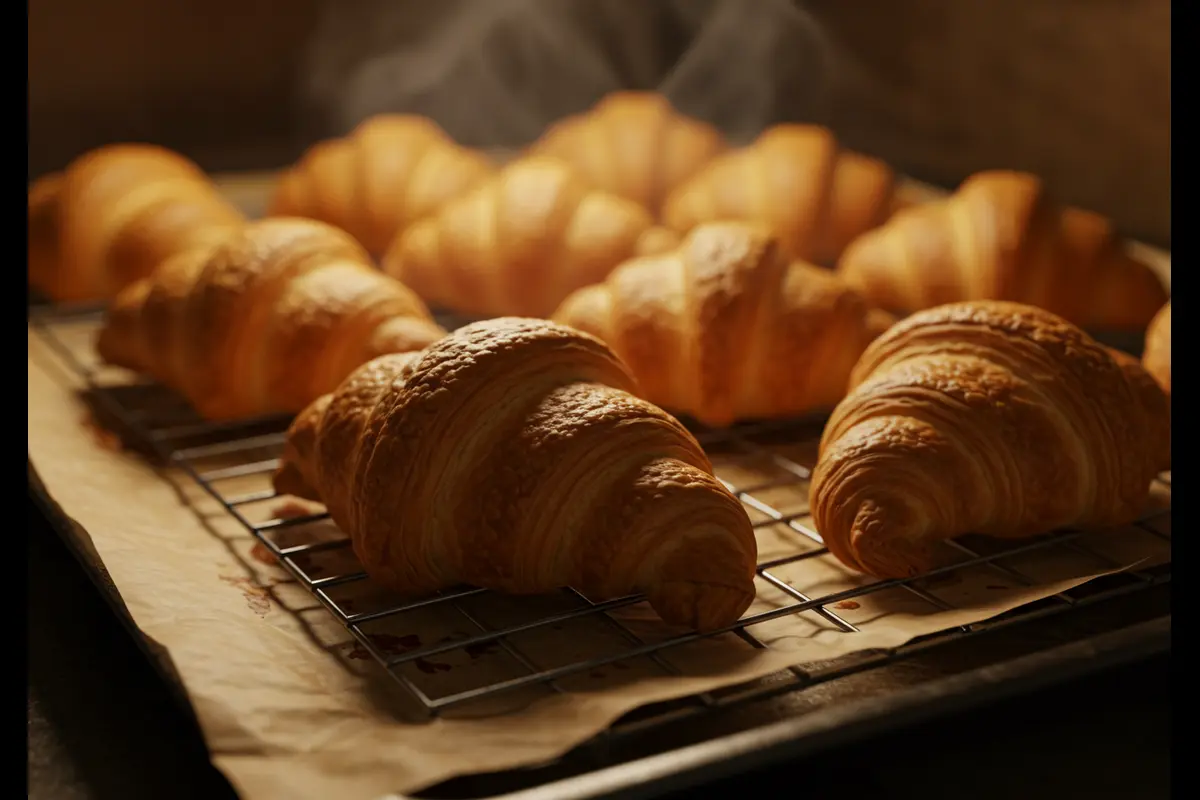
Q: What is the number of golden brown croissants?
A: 11